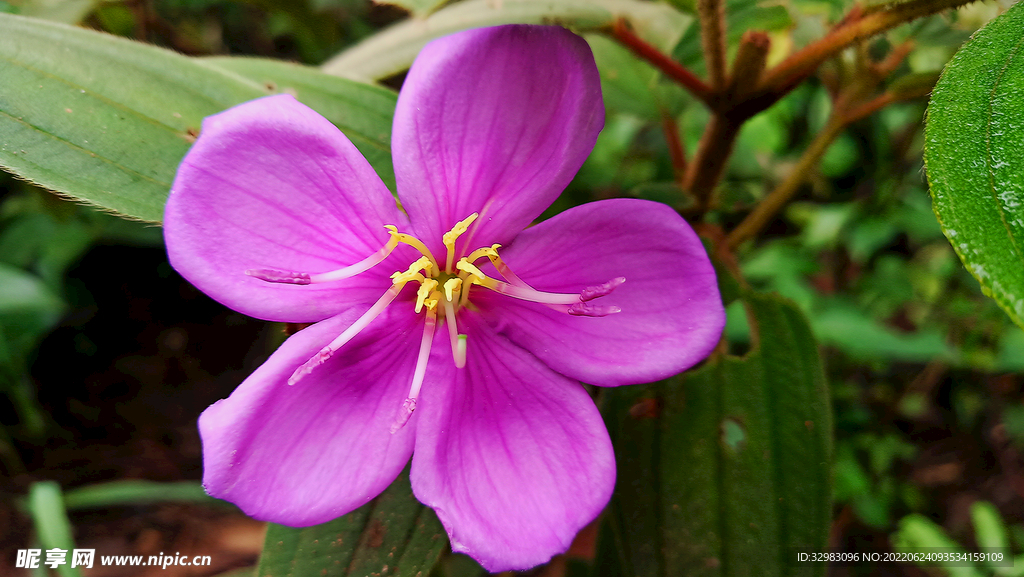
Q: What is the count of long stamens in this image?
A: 5